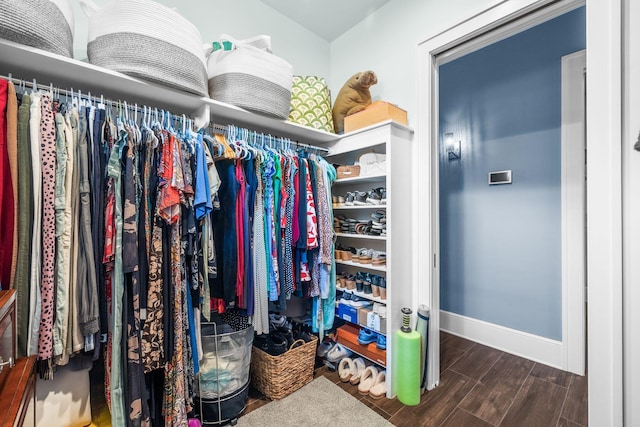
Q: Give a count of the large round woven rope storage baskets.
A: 3